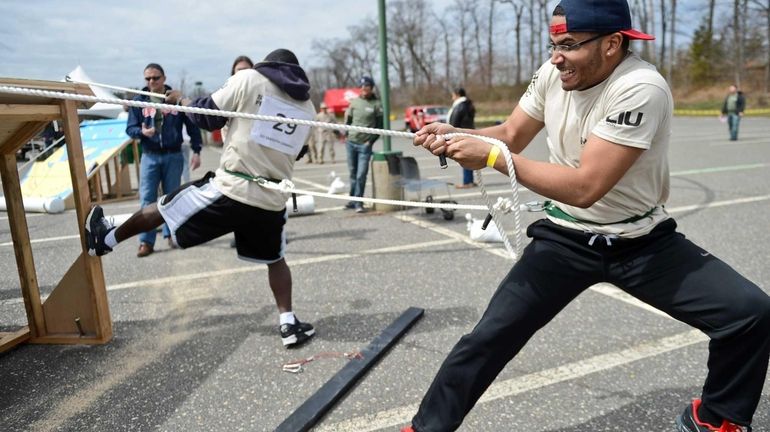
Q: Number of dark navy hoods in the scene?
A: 1